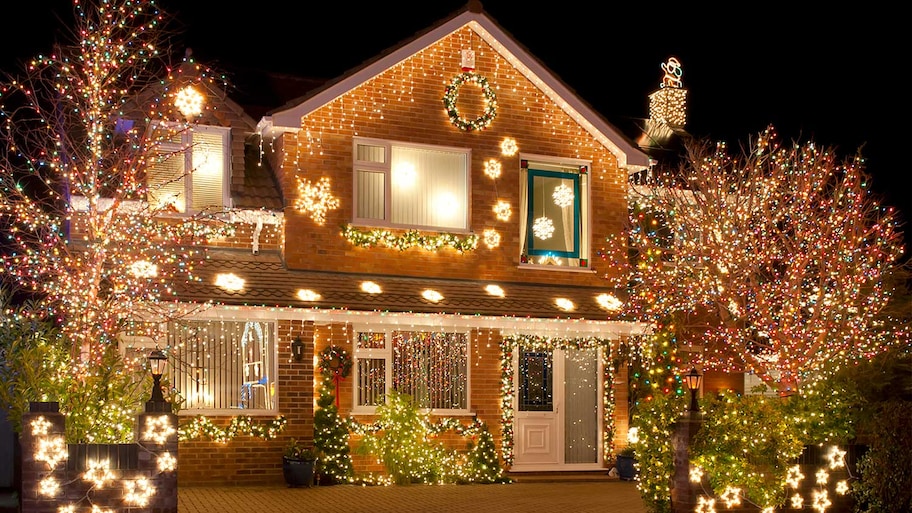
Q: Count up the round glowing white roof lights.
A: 8